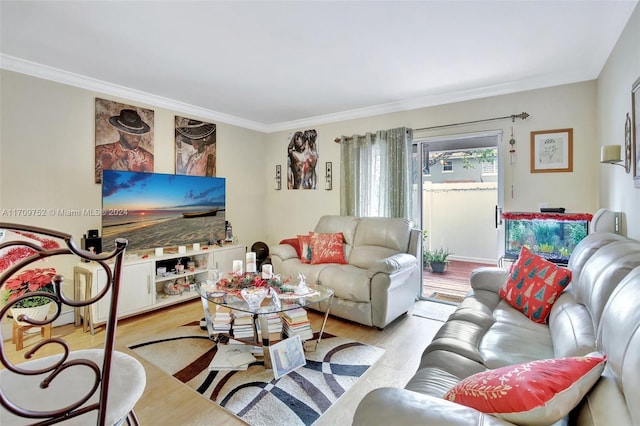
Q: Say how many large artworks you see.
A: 3